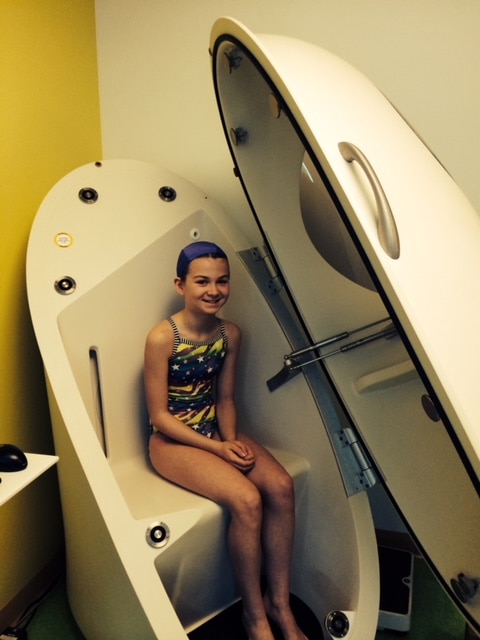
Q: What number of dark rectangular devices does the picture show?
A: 1